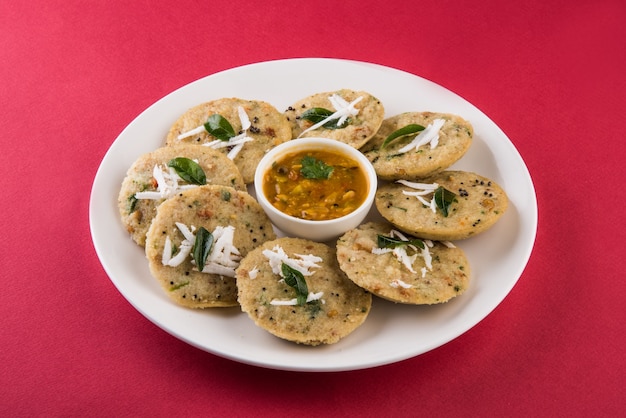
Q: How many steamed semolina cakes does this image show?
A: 8